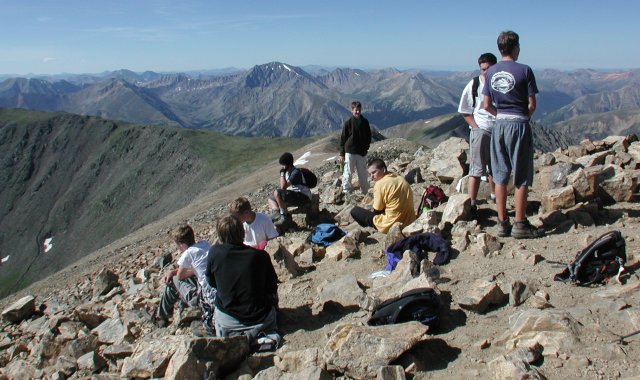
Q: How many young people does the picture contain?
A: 8